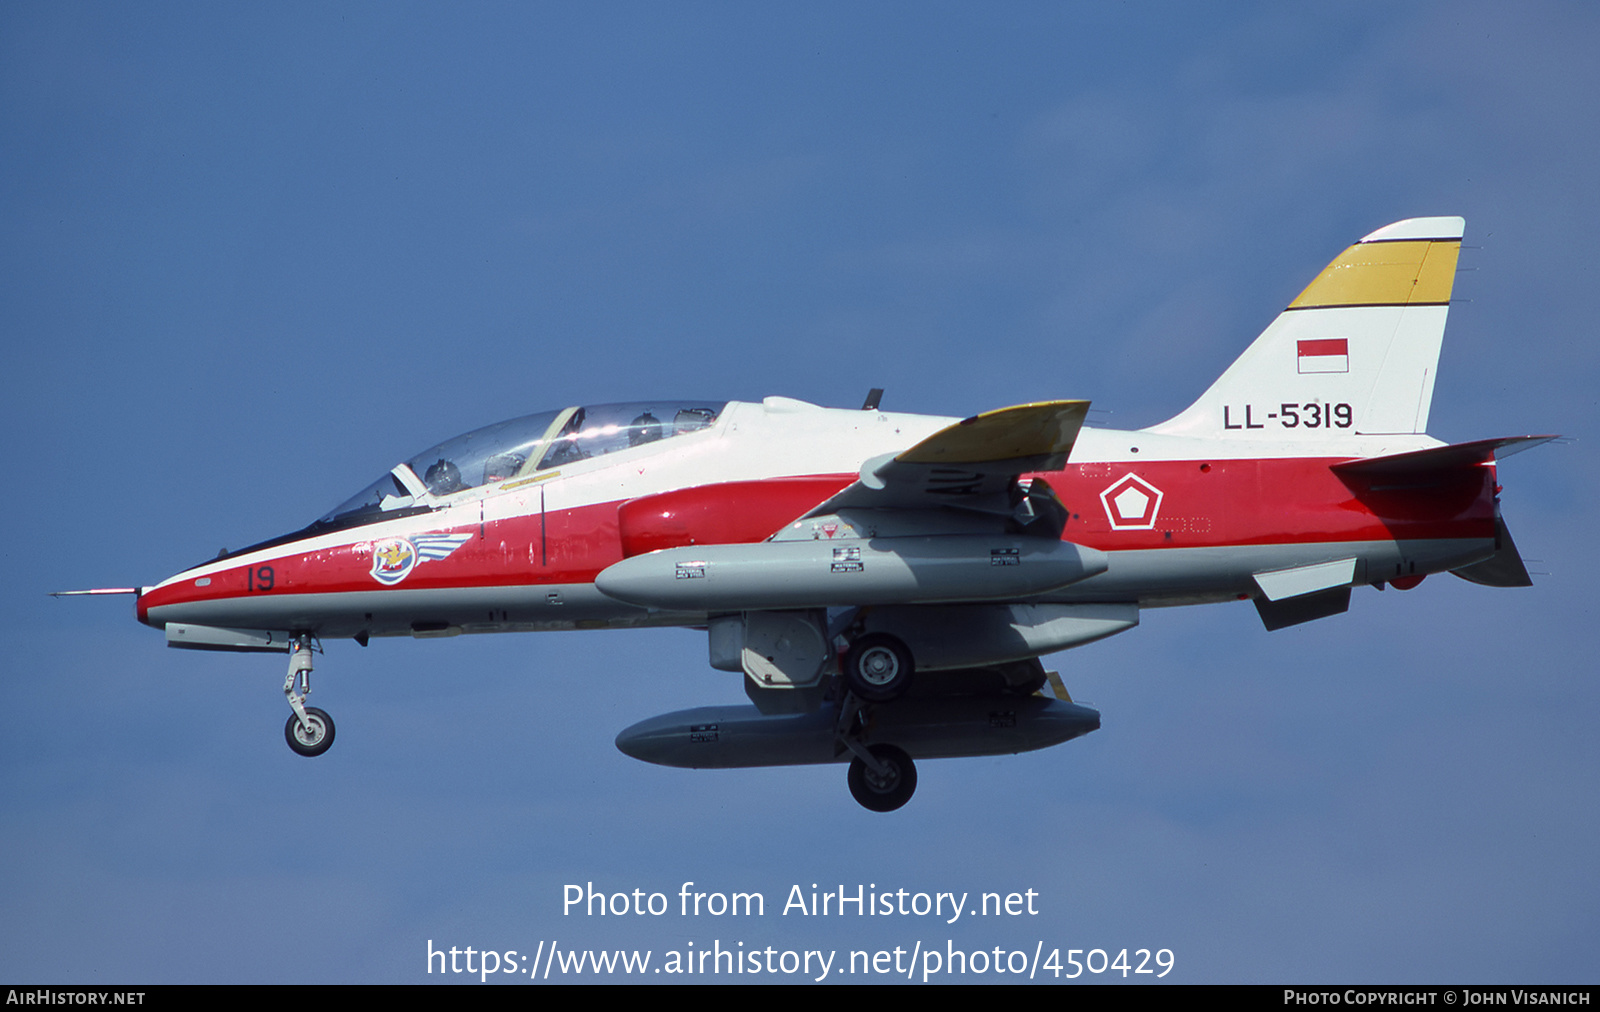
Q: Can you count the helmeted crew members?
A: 2